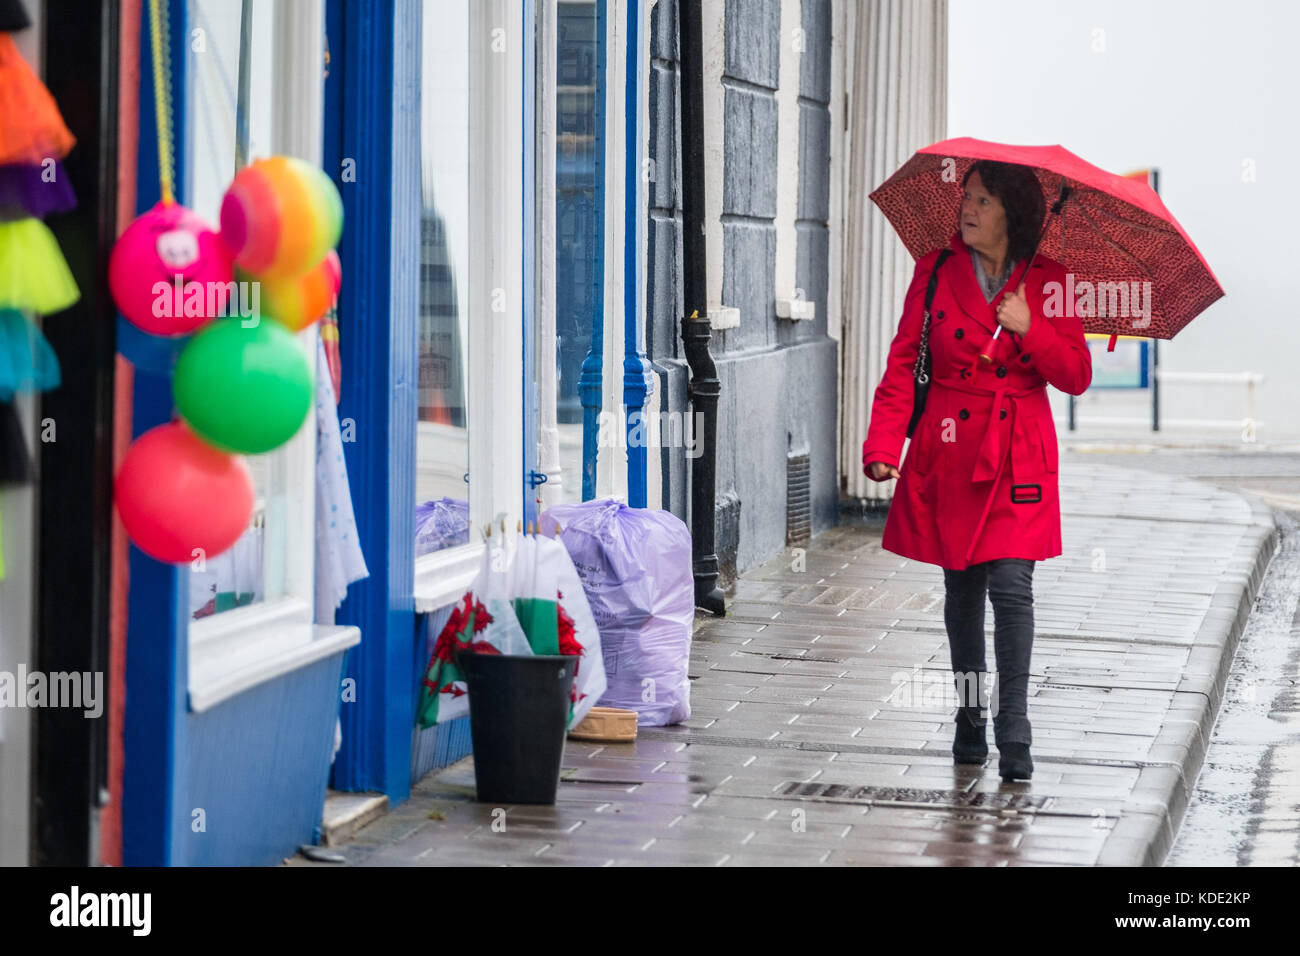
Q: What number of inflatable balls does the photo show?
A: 6